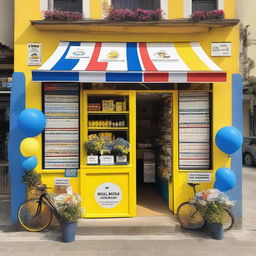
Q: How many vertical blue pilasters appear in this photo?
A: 2